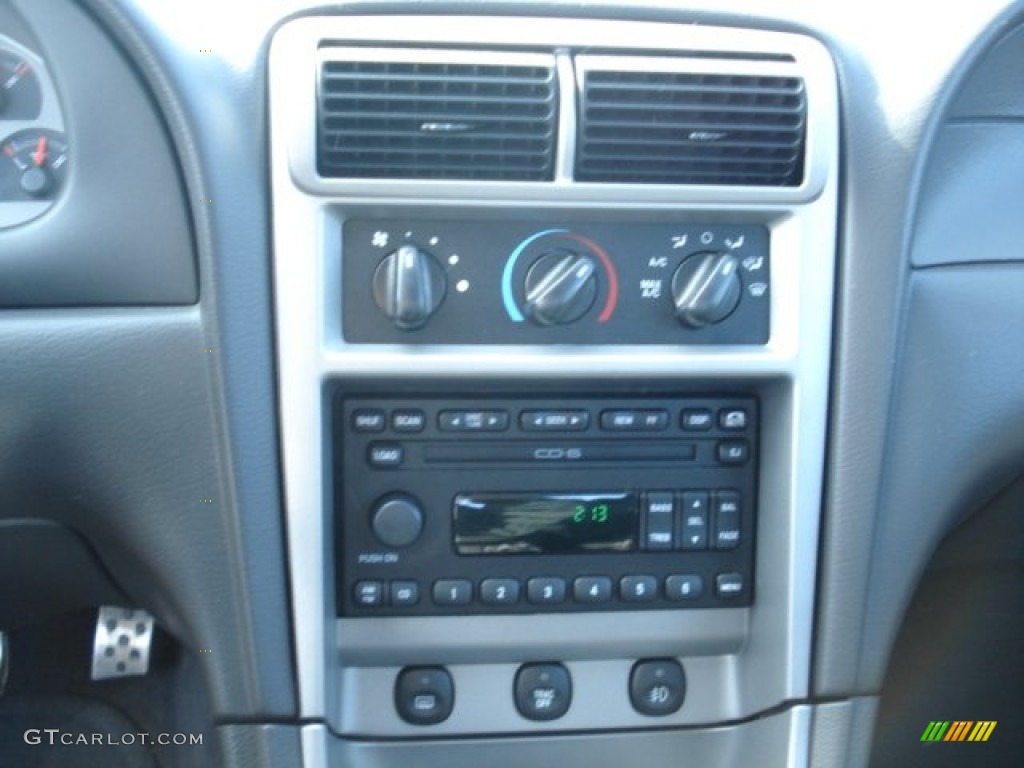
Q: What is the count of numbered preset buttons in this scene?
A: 6